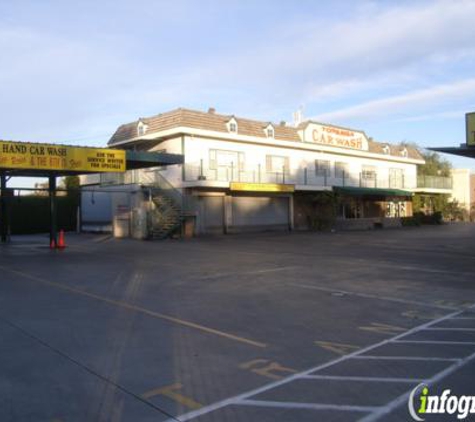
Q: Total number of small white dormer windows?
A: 5